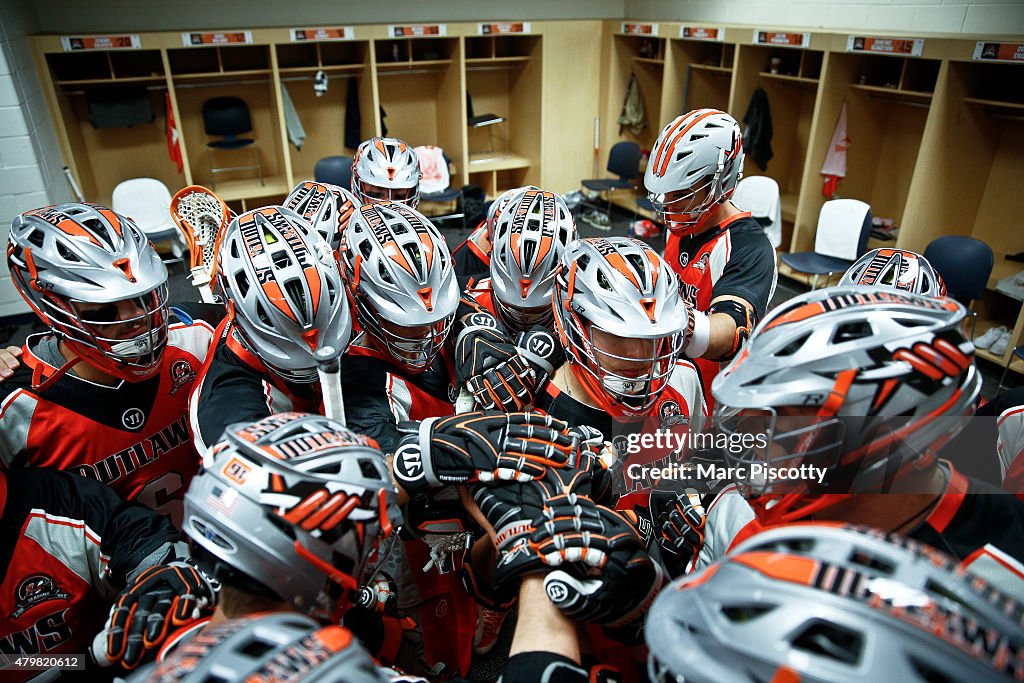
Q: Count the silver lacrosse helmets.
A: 14